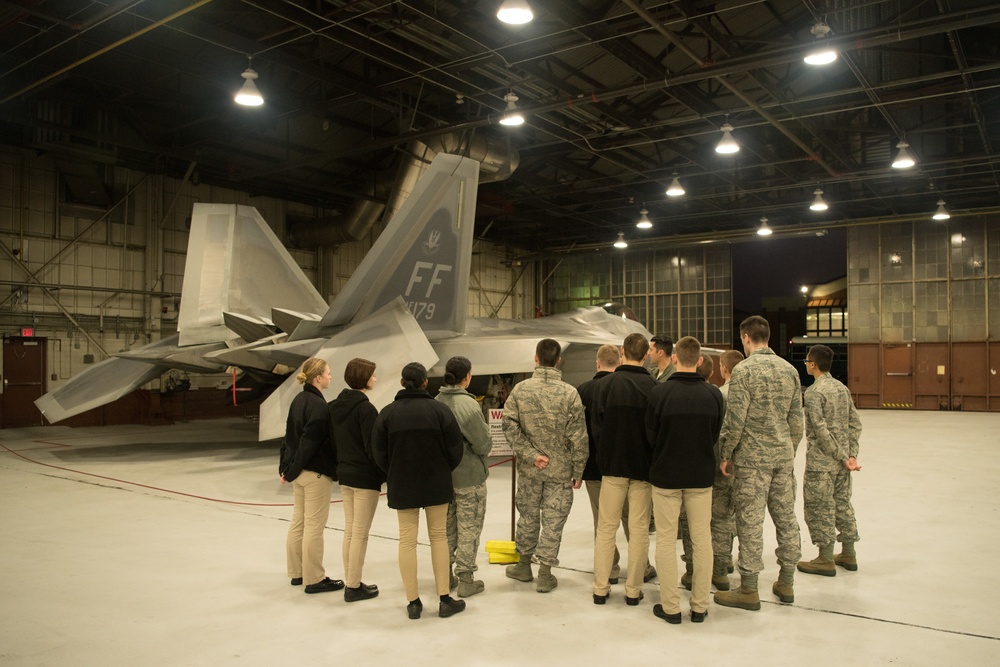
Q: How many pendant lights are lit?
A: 12